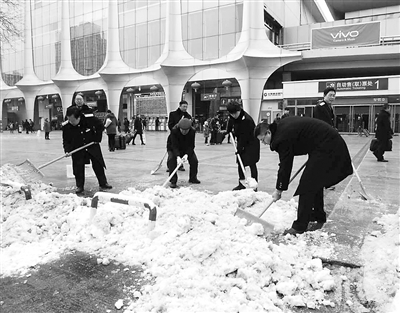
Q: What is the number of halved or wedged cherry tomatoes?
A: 0